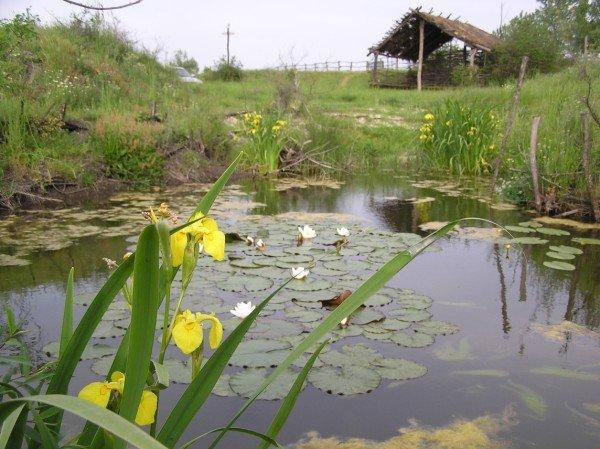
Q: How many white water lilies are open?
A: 4